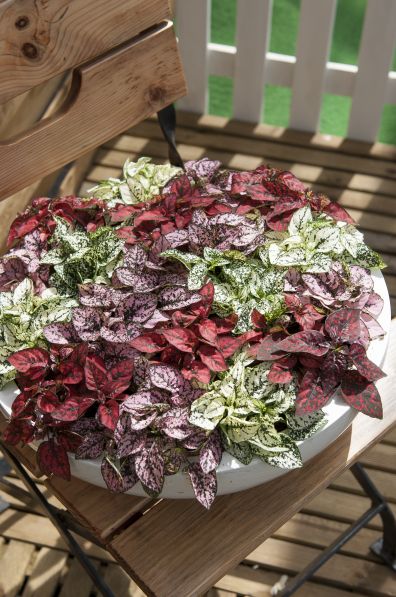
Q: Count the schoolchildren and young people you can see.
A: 0